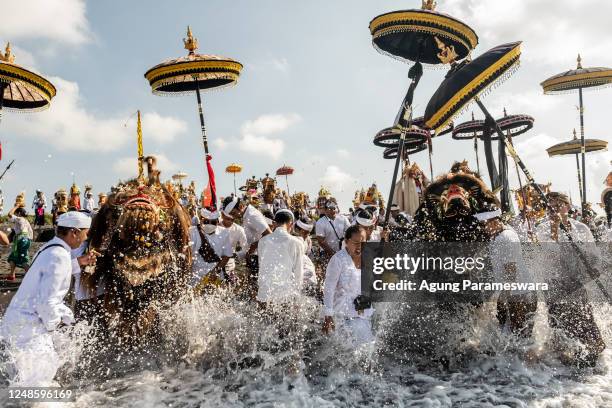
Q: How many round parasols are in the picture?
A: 14